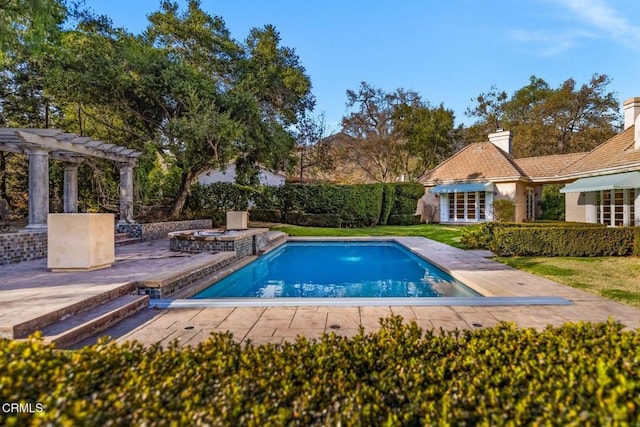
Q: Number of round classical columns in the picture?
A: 3